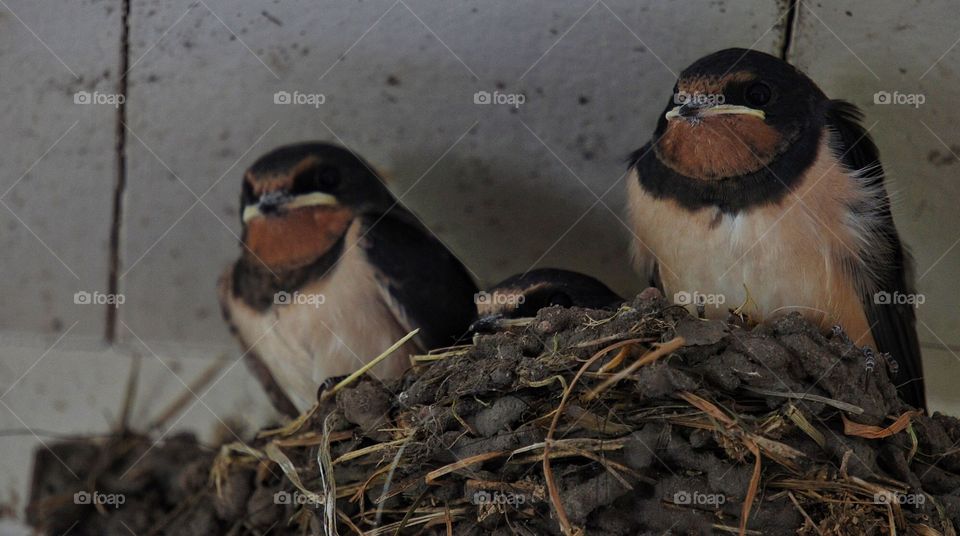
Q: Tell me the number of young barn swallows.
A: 3